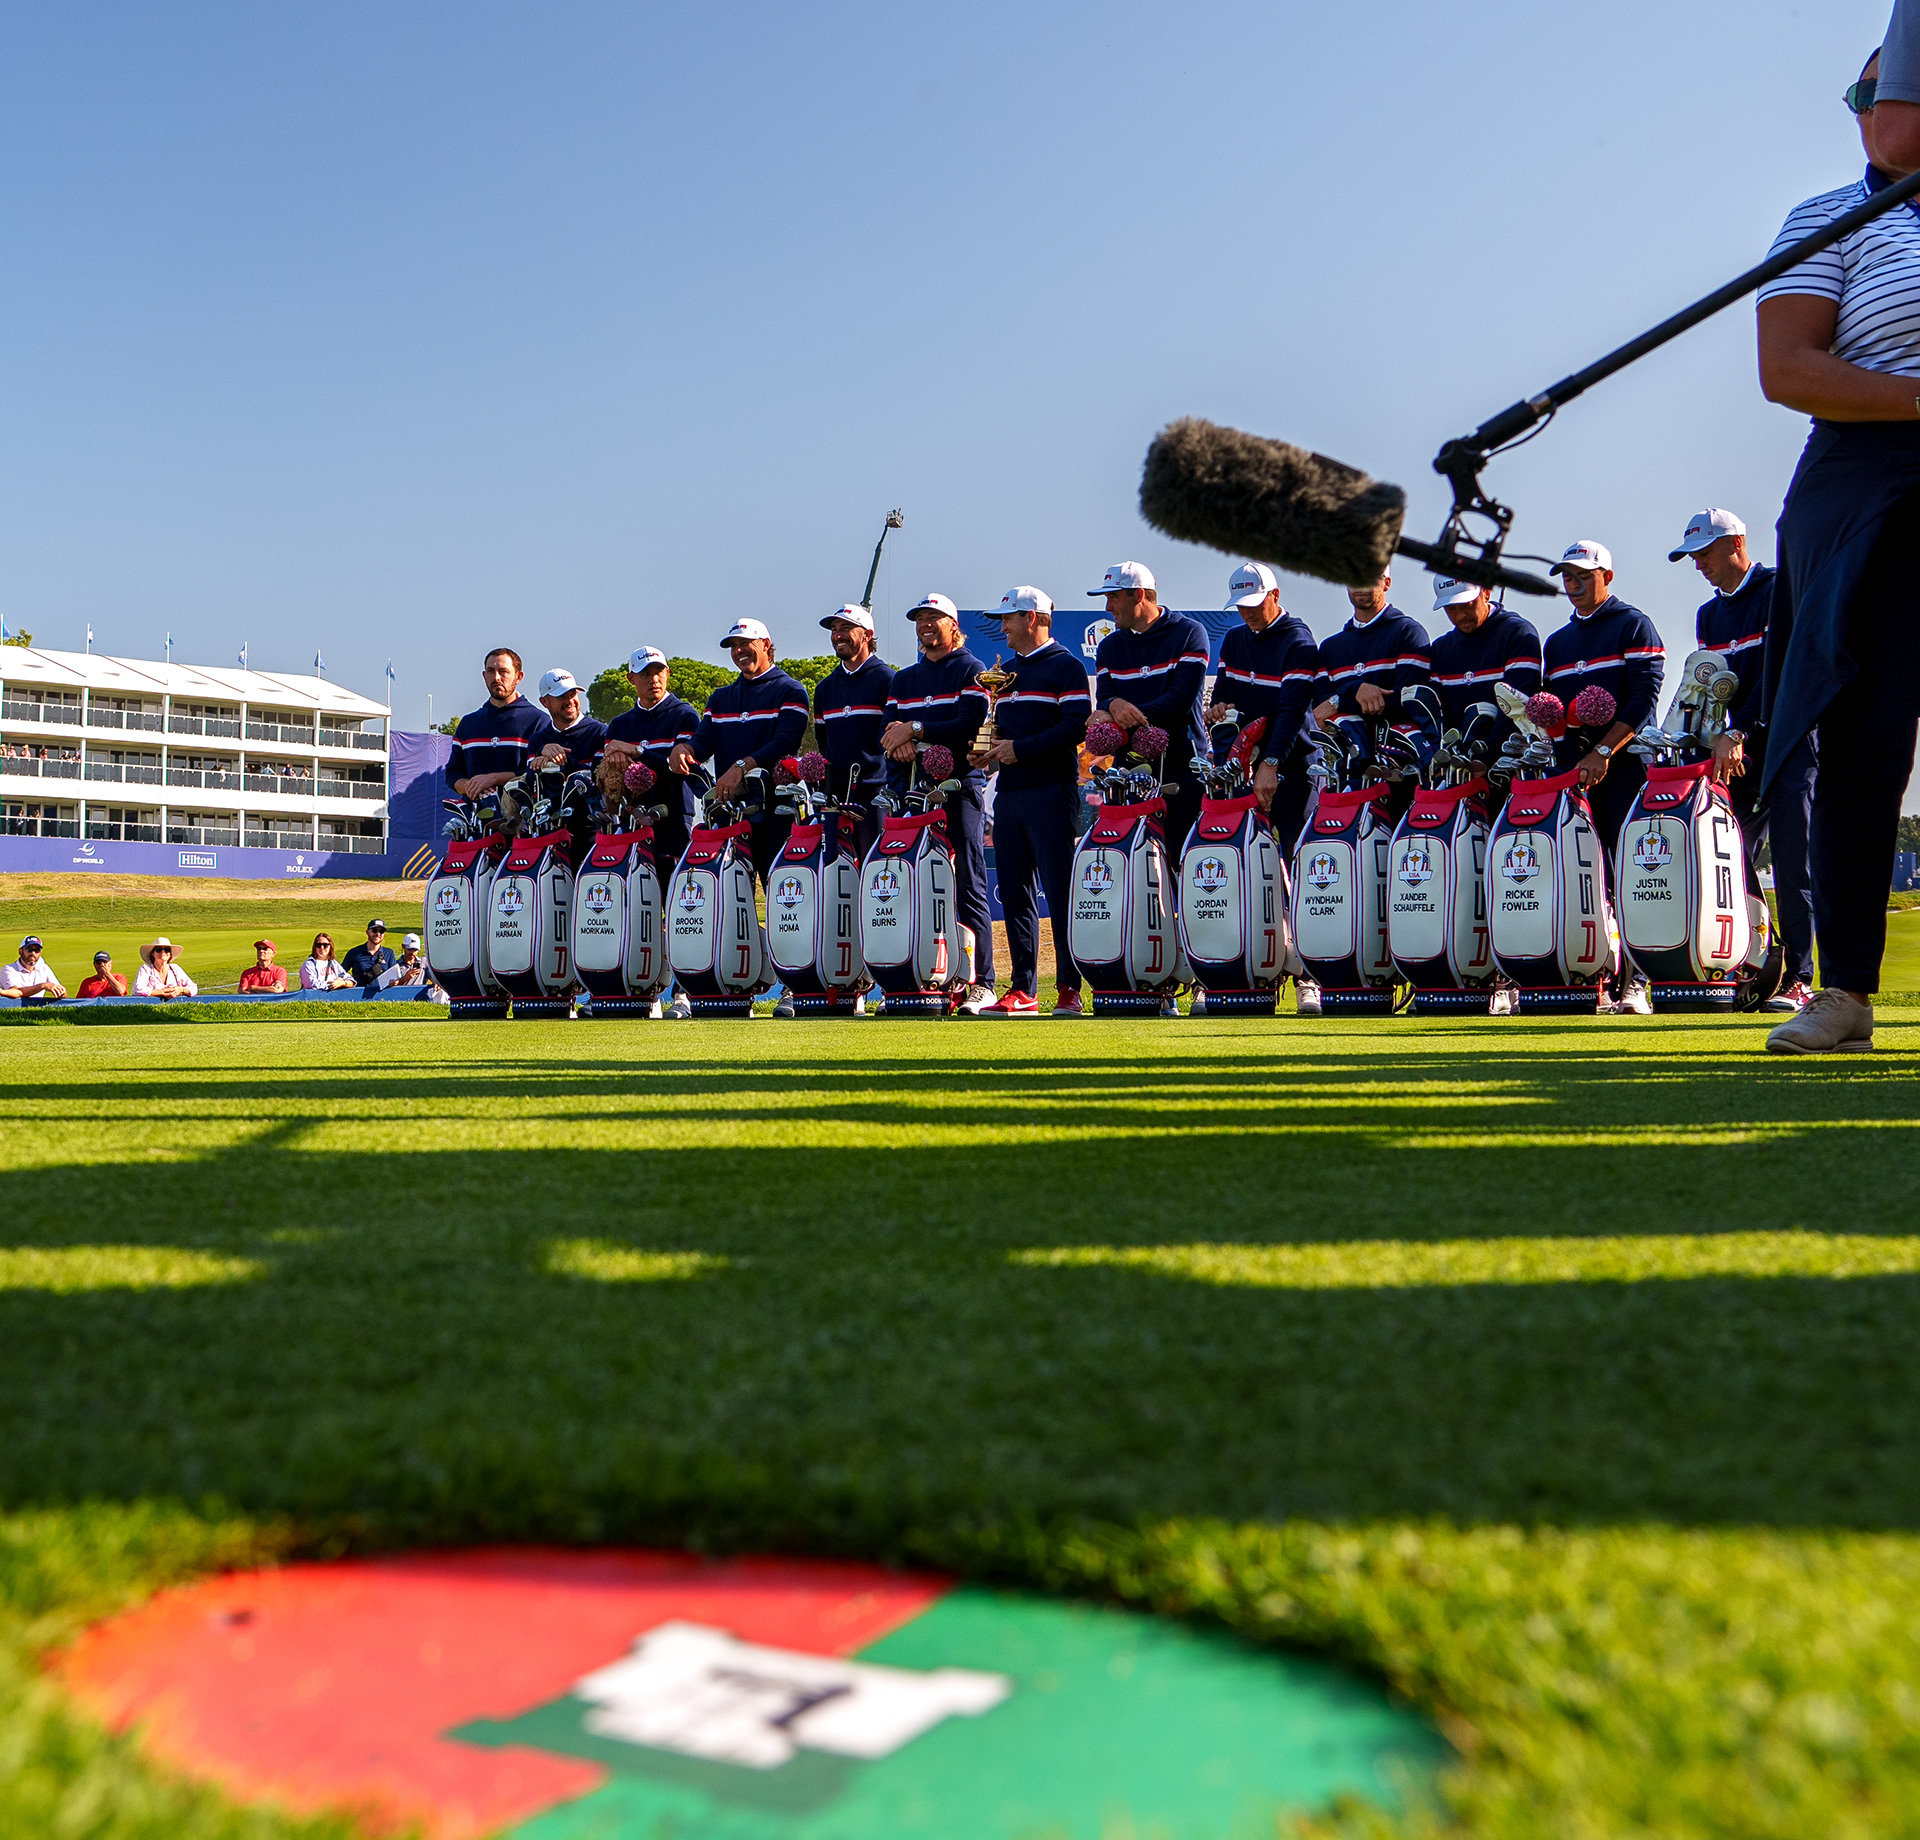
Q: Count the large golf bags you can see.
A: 12